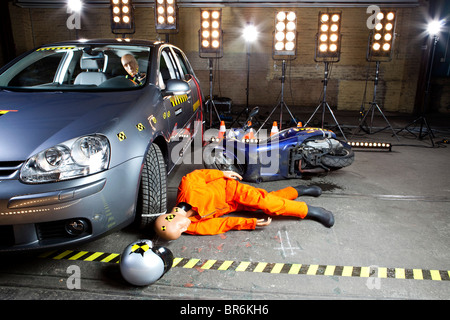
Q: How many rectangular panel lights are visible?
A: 6